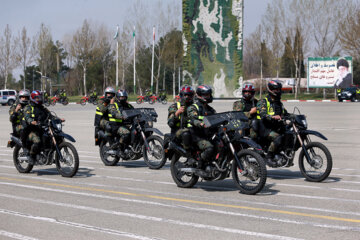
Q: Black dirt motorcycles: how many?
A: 4